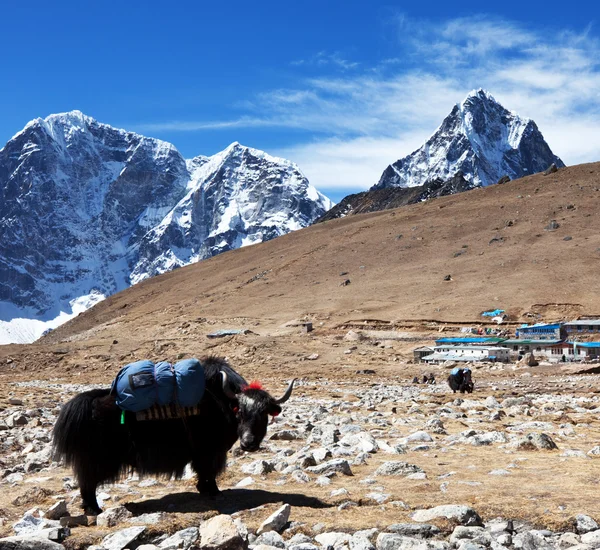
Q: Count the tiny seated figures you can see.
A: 3